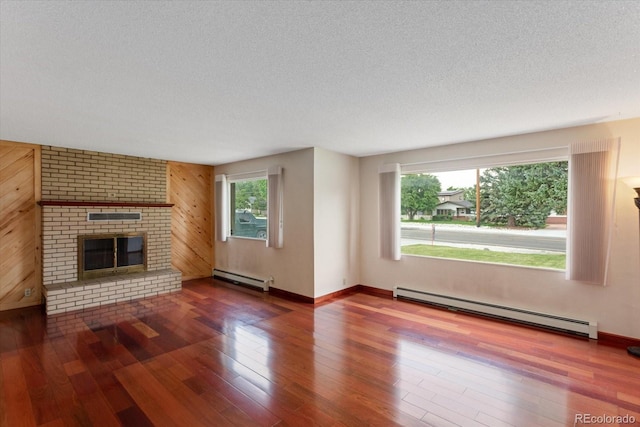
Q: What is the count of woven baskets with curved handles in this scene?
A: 0